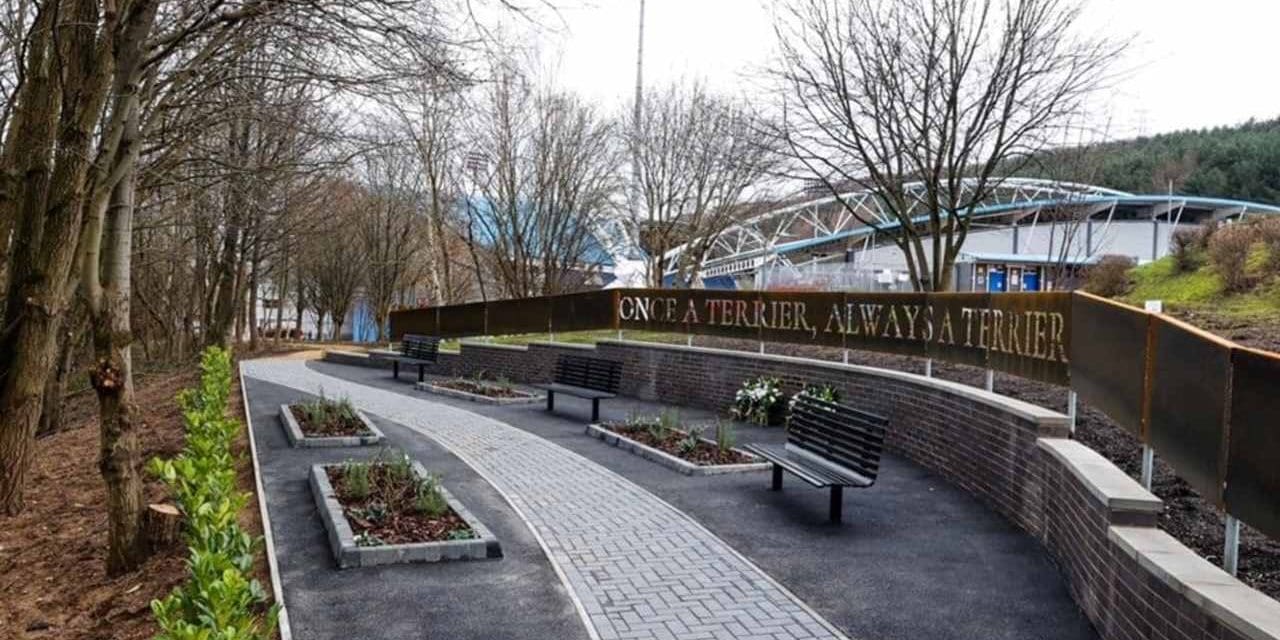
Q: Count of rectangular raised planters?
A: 4